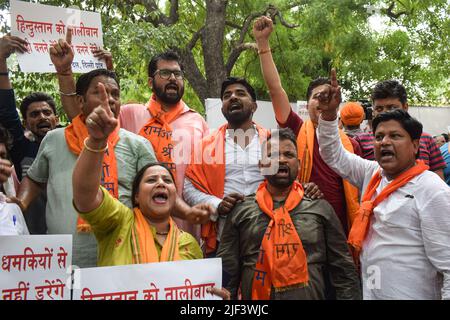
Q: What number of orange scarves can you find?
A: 7